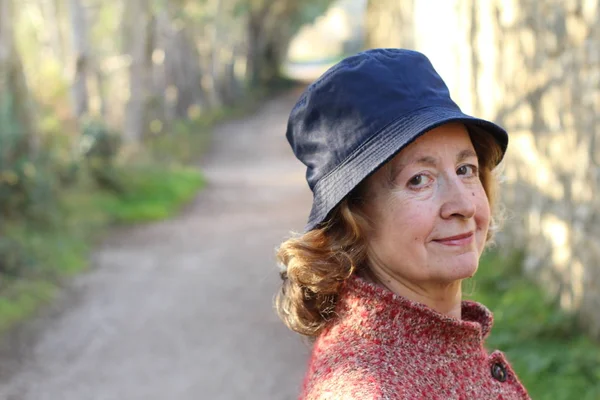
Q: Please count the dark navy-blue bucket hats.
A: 1